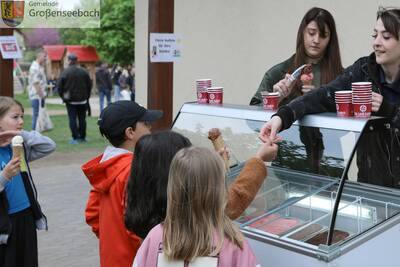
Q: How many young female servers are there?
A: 2